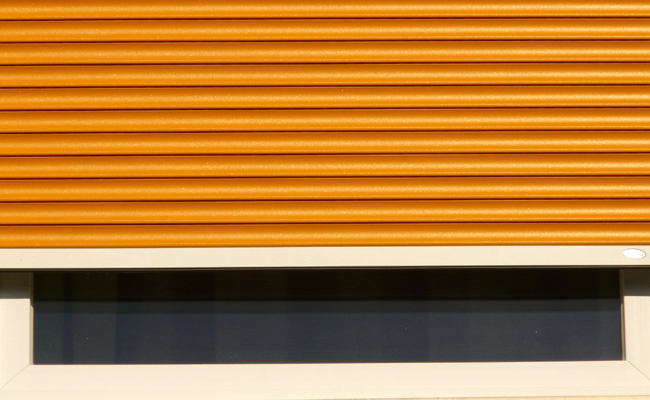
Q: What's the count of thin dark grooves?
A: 10